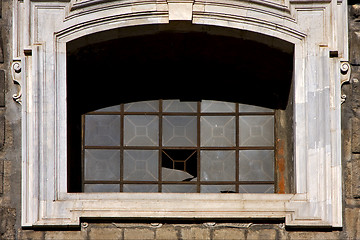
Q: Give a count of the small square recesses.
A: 2